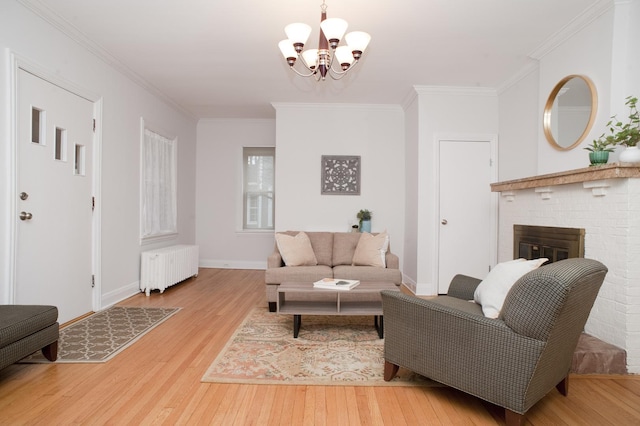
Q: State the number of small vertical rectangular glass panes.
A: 3